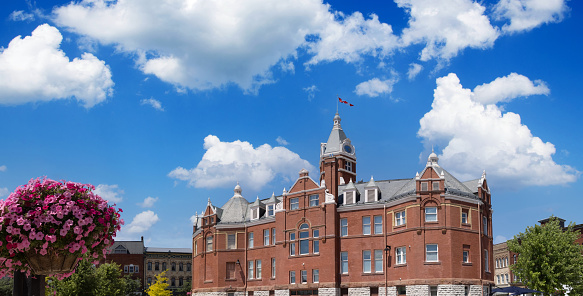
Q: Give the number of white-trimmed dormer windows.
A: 4